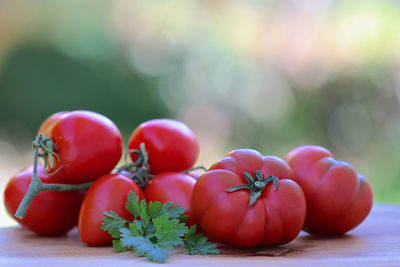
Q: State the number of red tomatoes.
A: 7